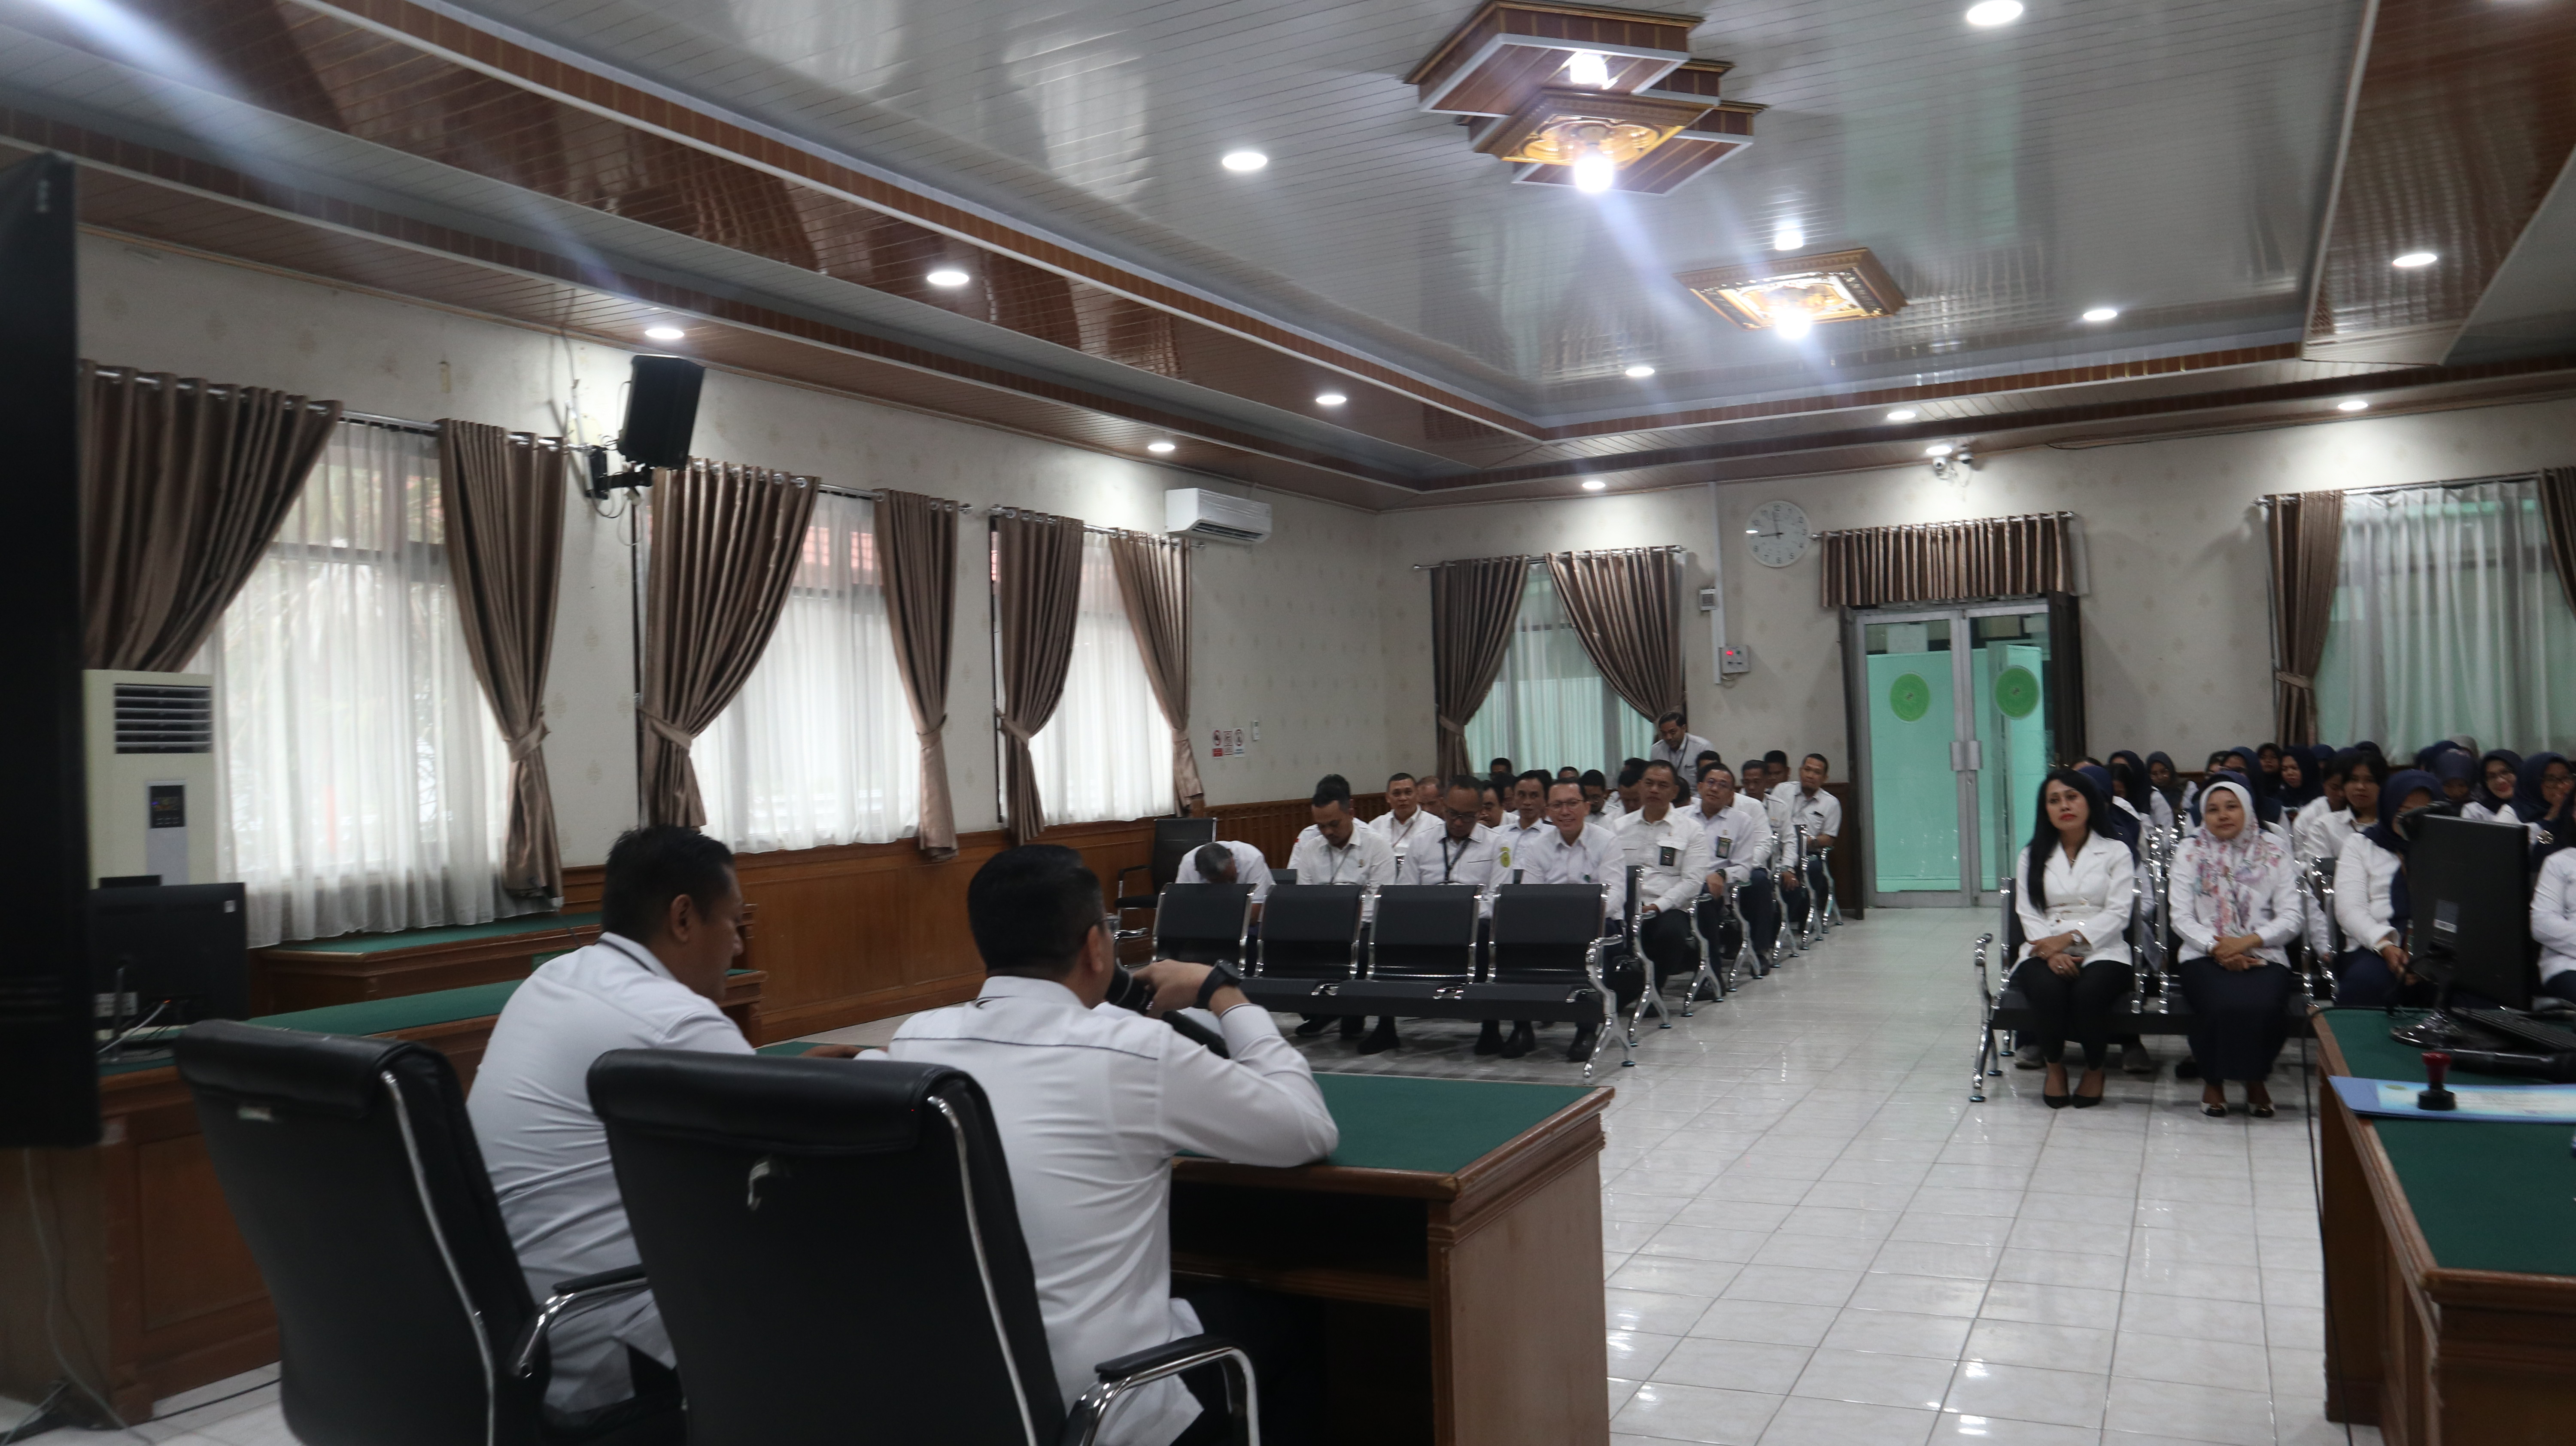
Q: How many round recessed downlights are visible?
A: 13